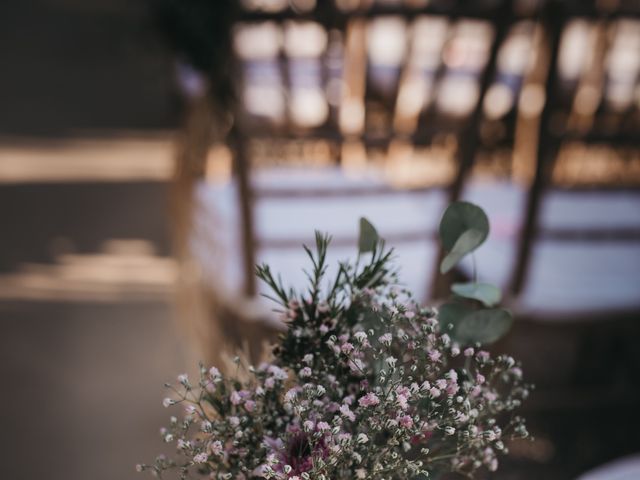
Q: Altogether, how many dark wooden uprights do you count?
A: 3